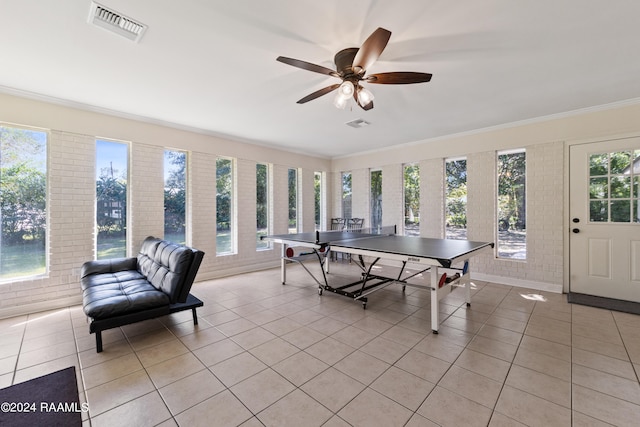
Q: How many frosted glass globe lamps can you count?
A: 3